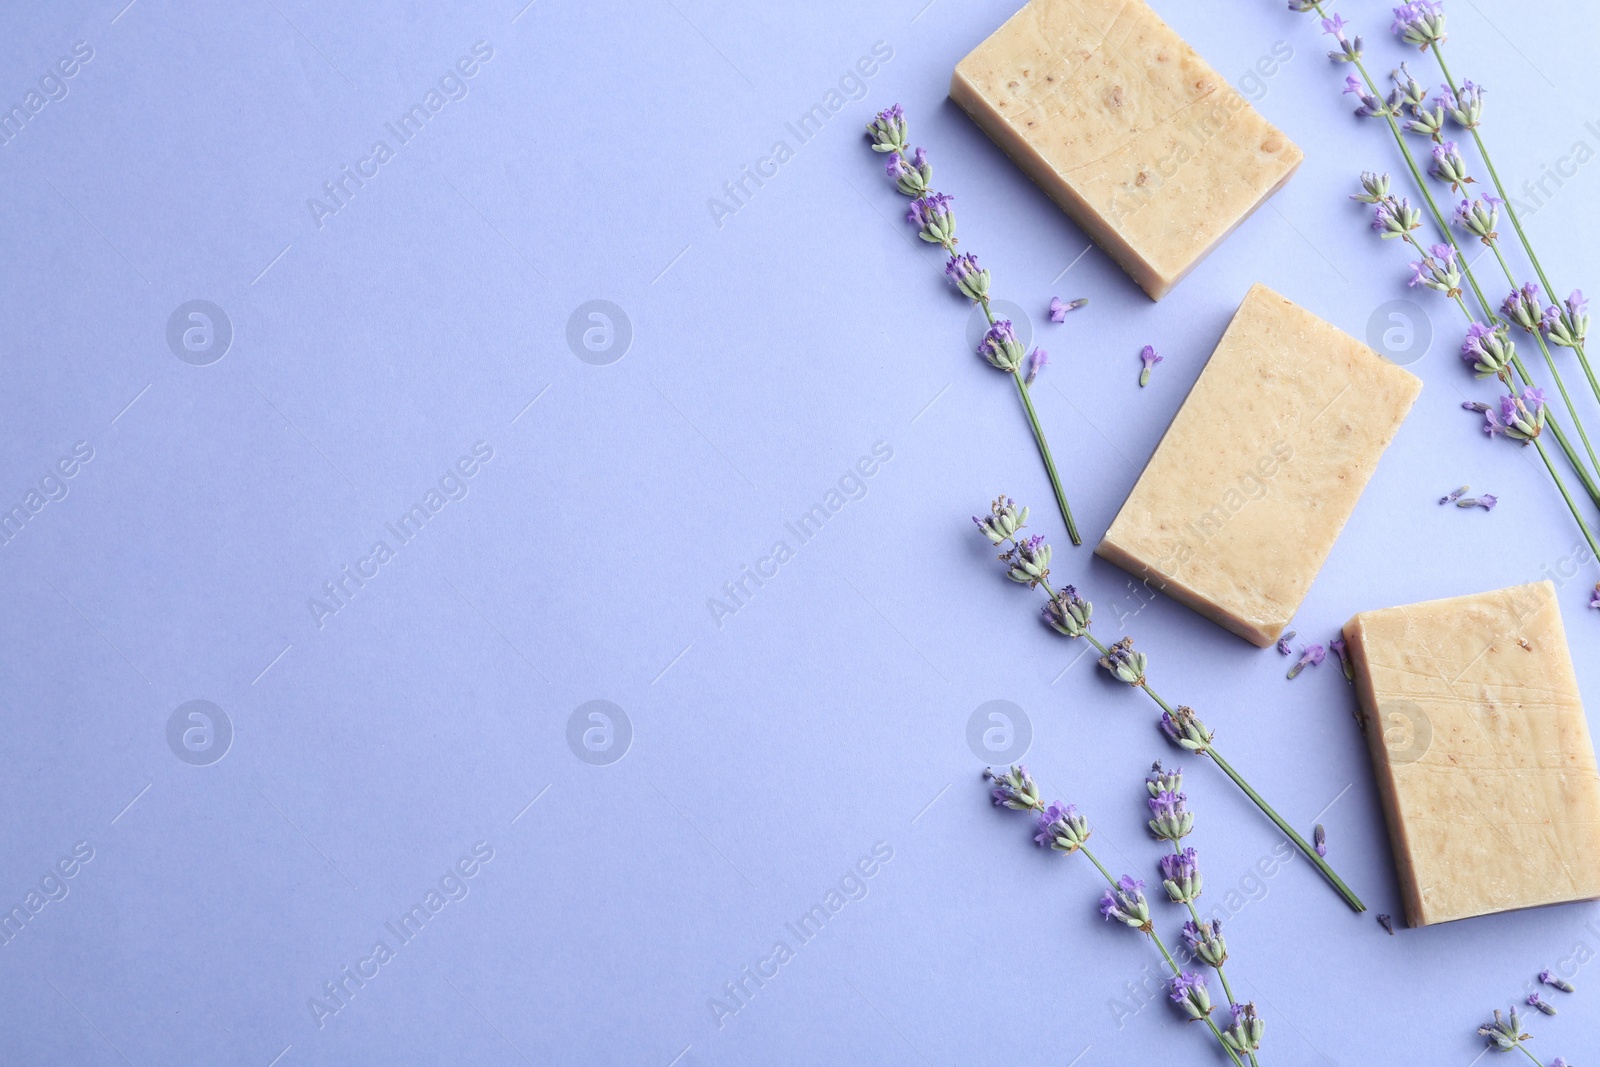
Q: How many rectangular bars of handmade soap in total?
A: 3